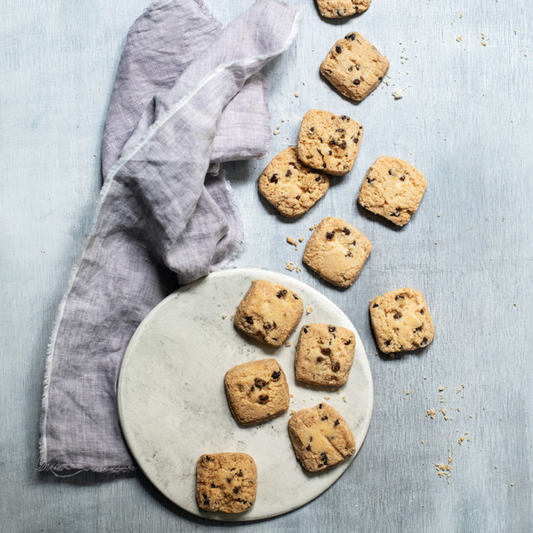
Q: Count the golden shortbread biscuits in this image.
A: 12